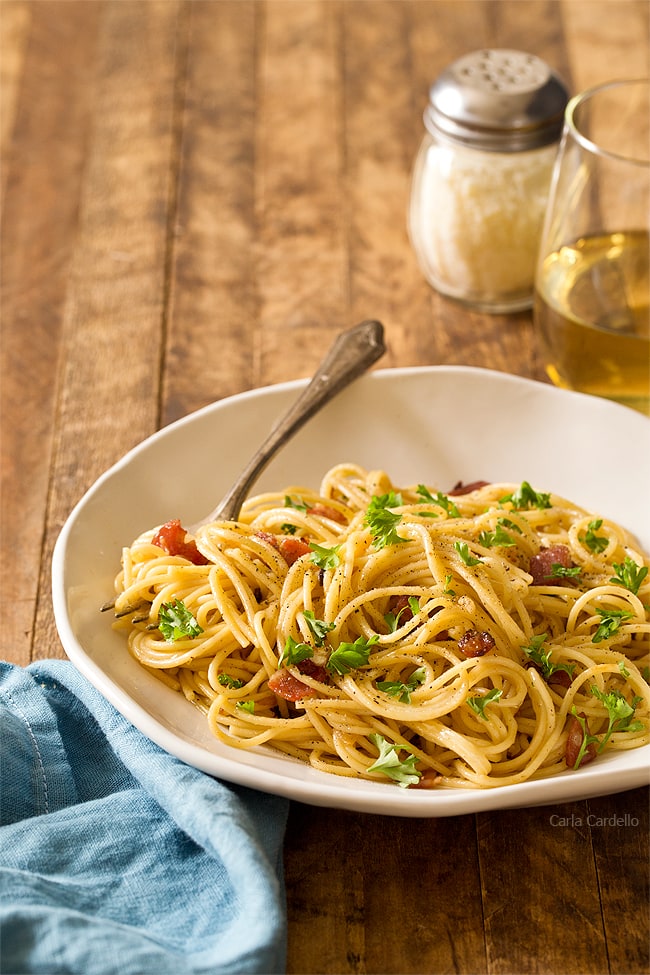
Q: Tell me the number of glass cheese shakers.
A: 1